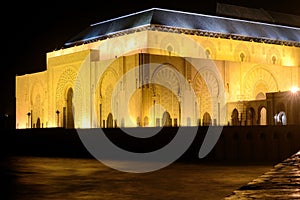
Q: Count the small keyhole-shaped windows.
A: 4